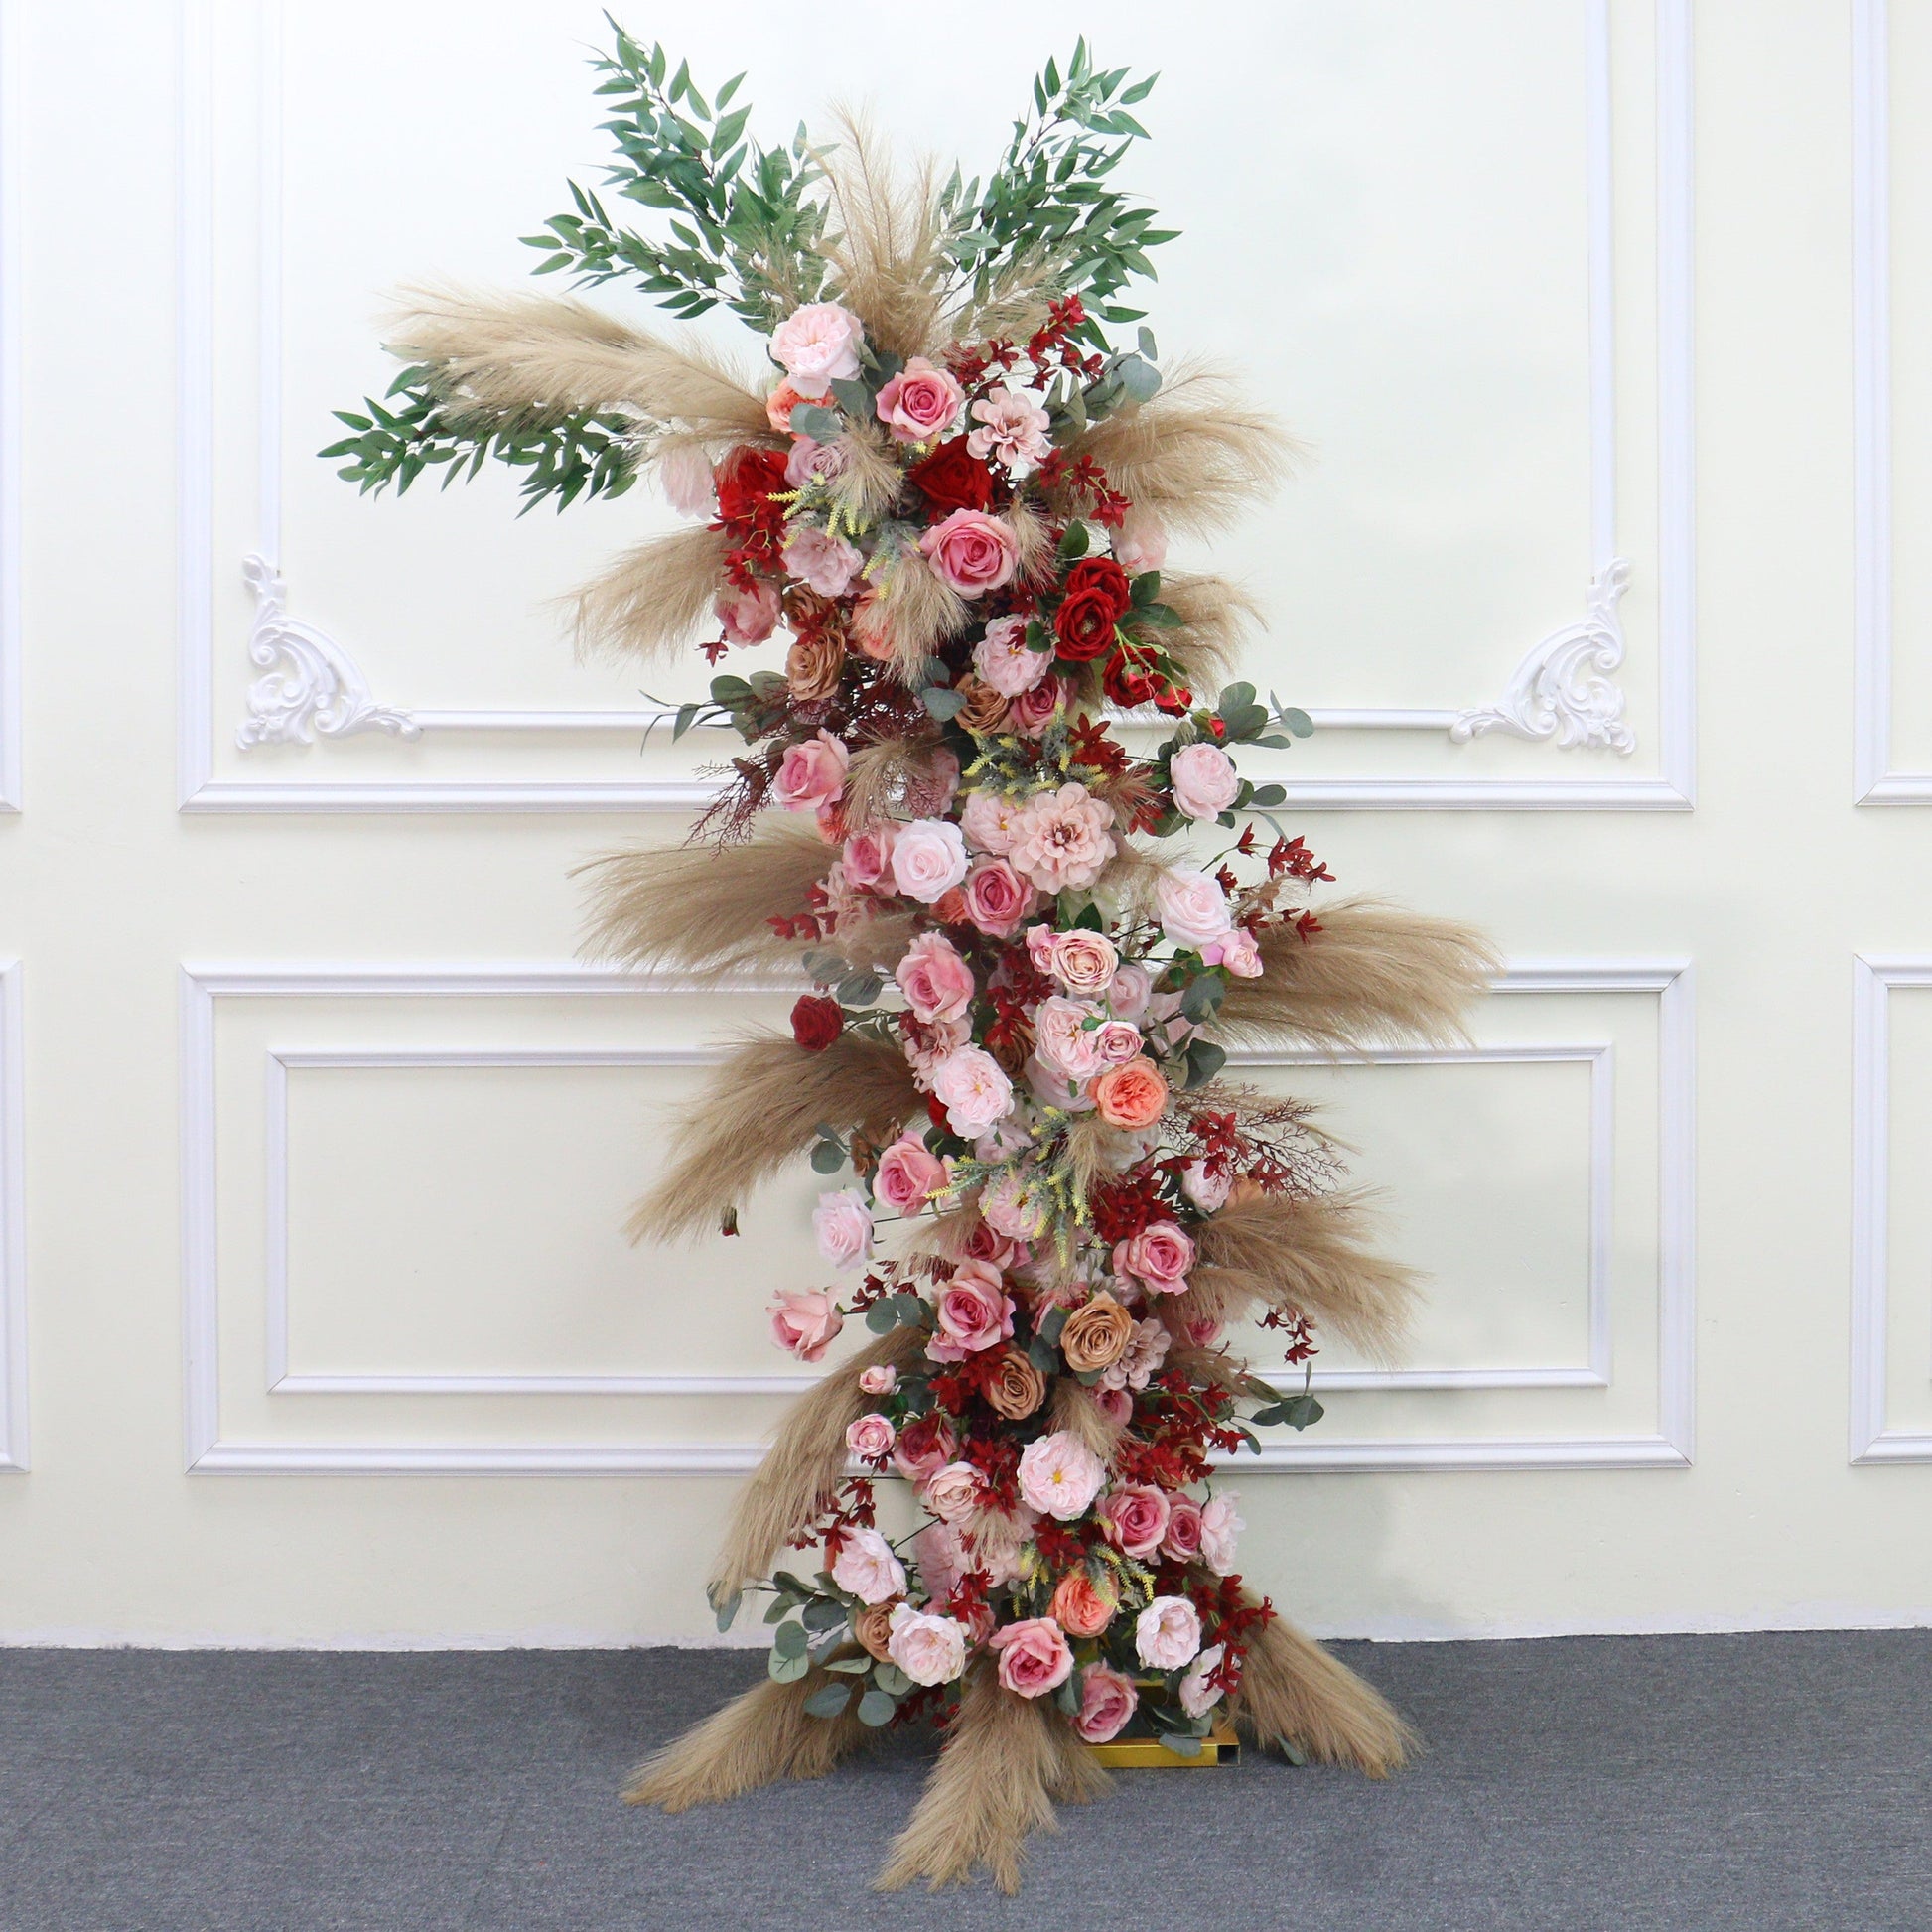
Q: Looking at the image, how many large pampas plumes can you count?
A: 13